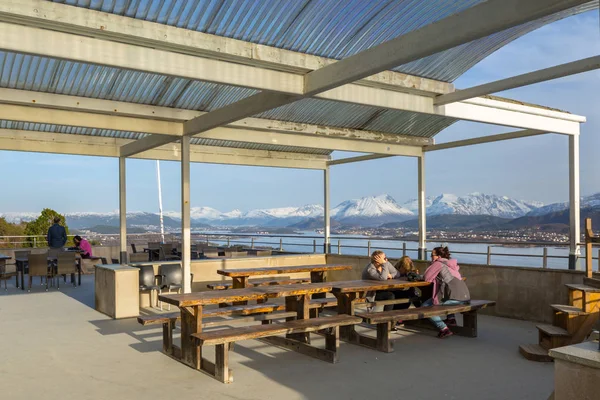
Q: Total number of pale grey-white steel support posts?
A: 5